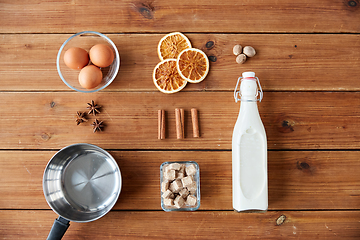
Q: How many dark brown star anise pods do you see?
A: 3